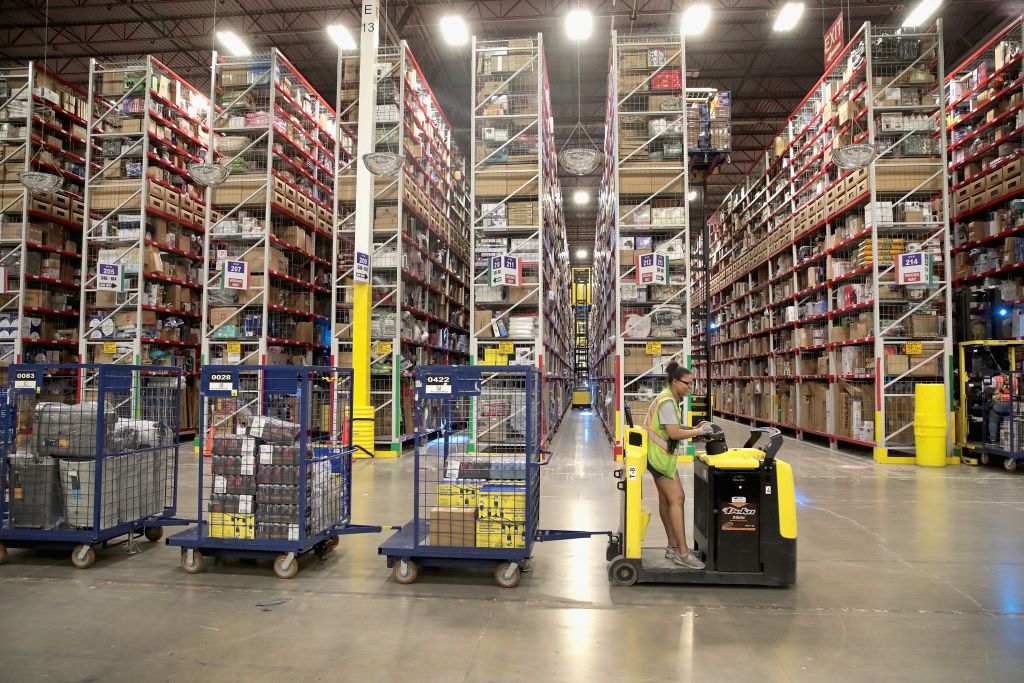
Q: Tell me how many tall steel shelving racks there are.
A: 8